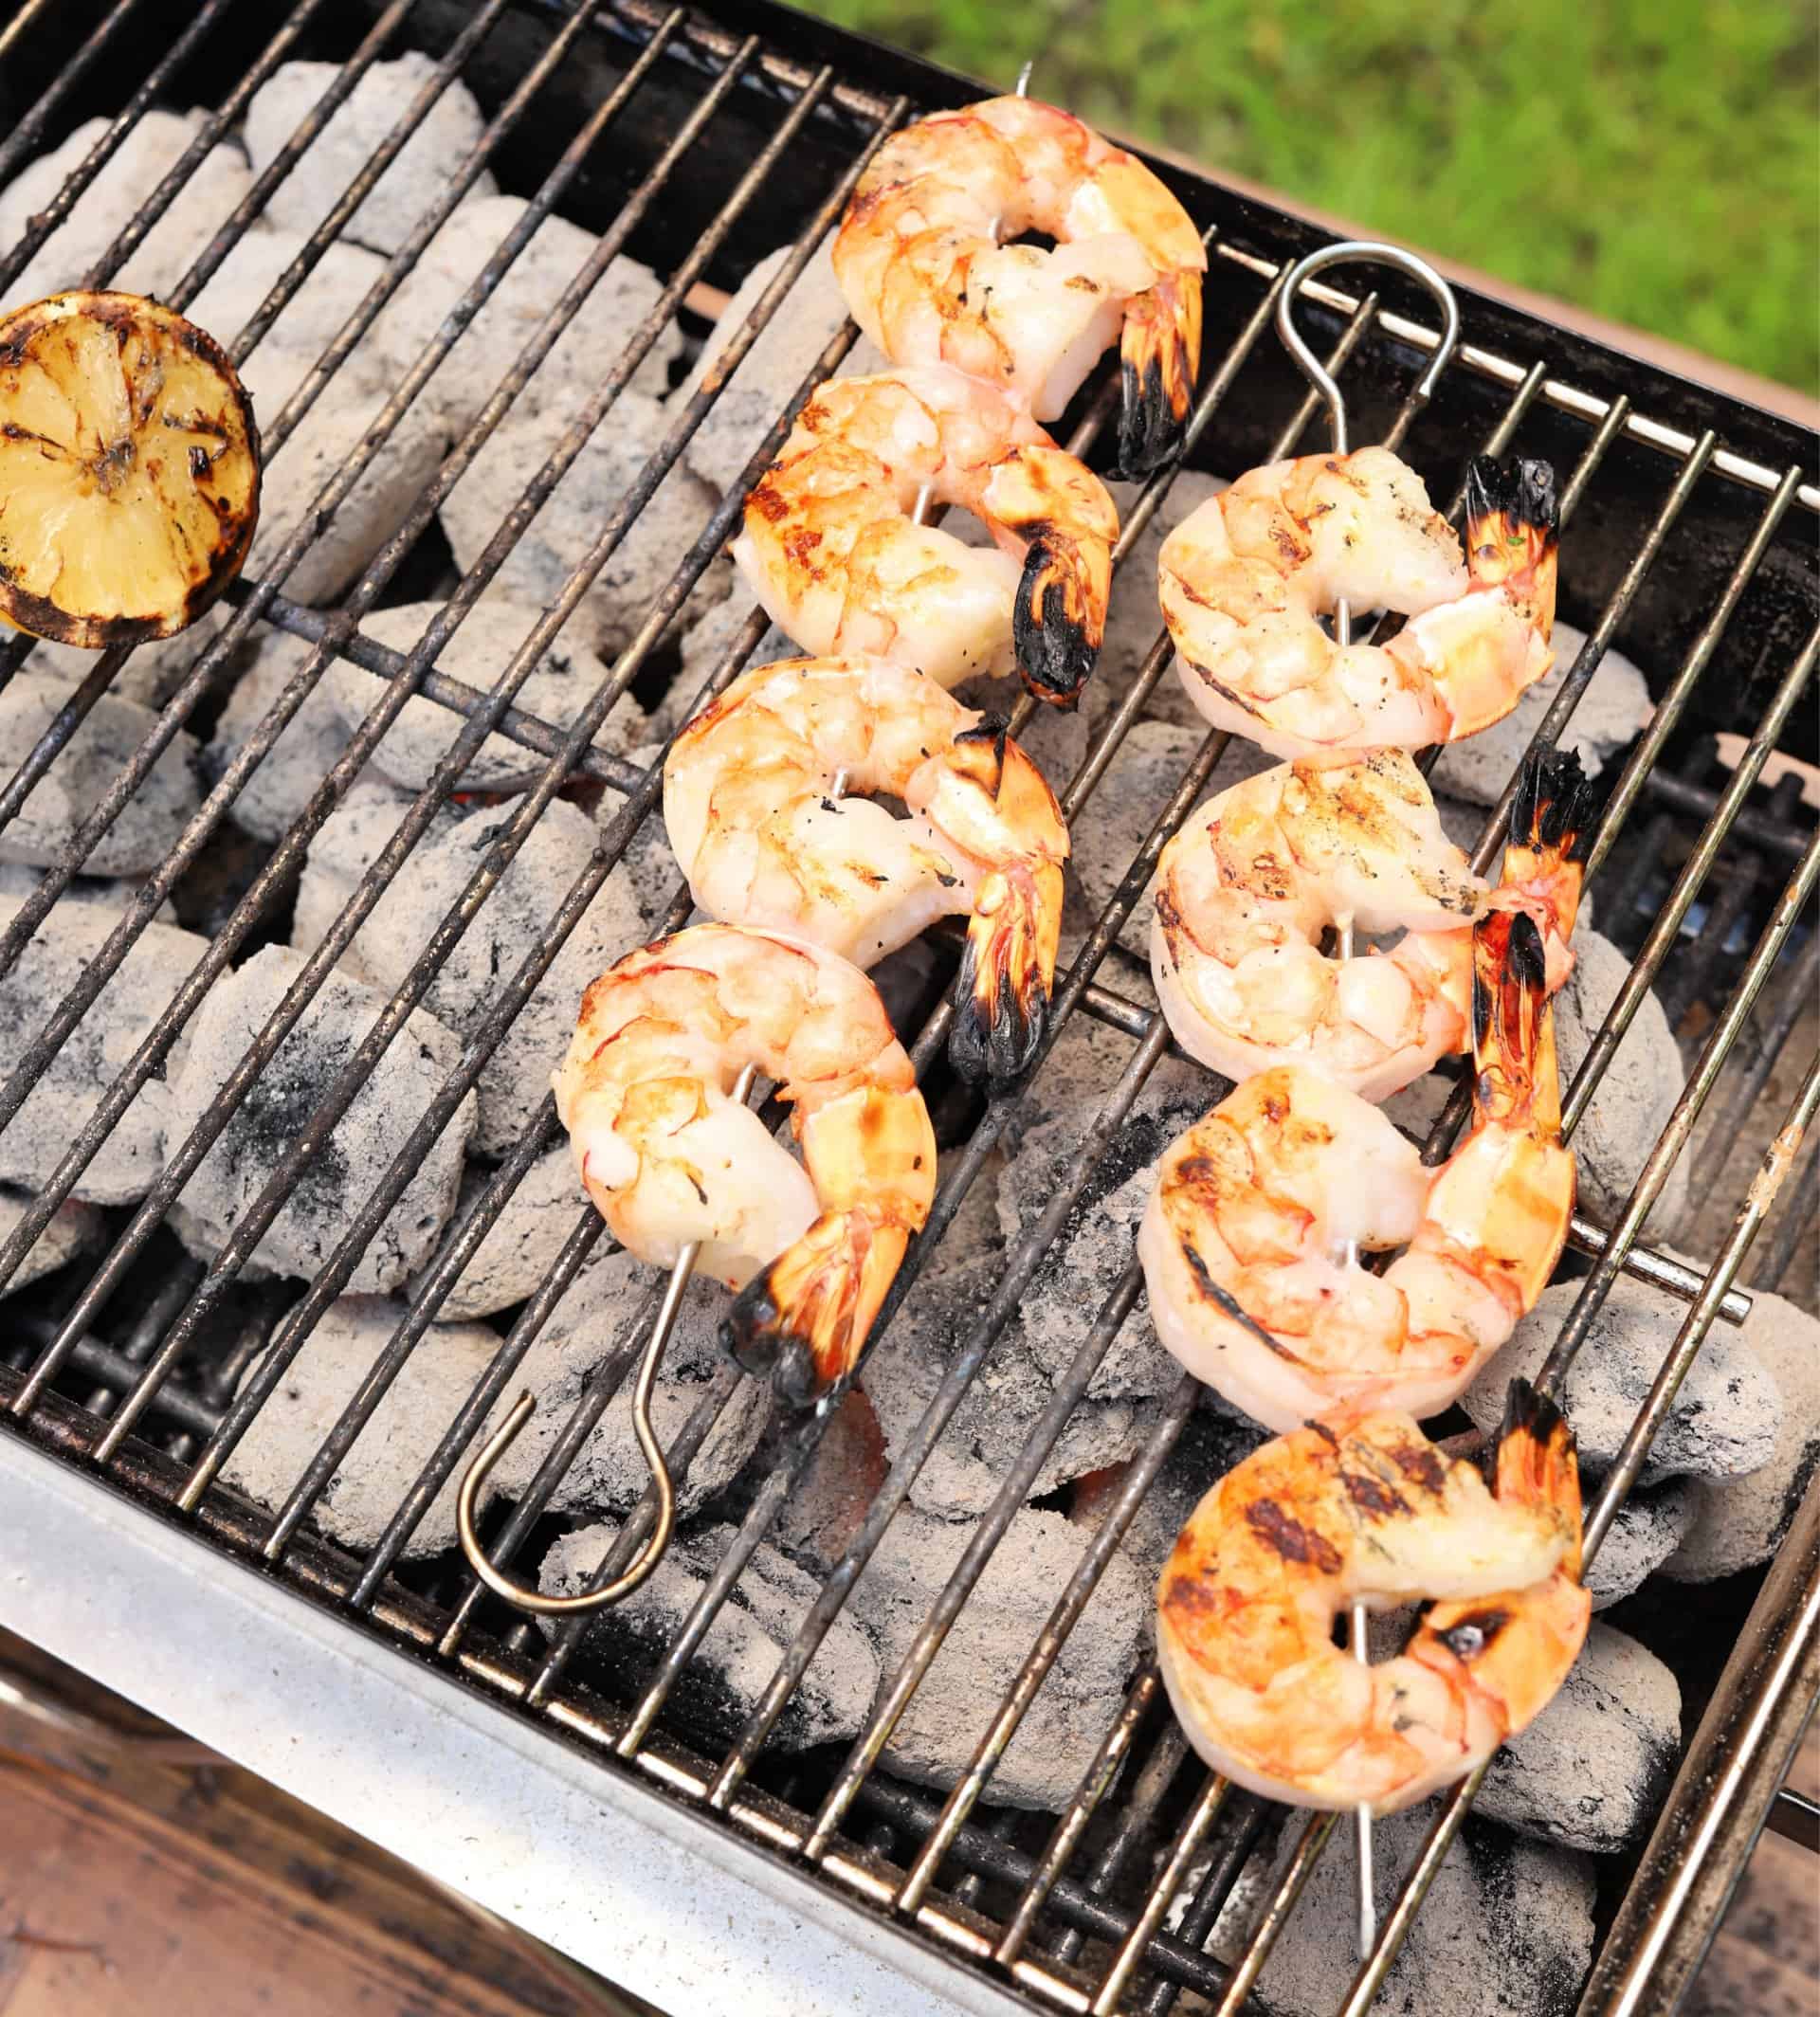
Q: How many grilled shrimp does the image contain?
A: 8